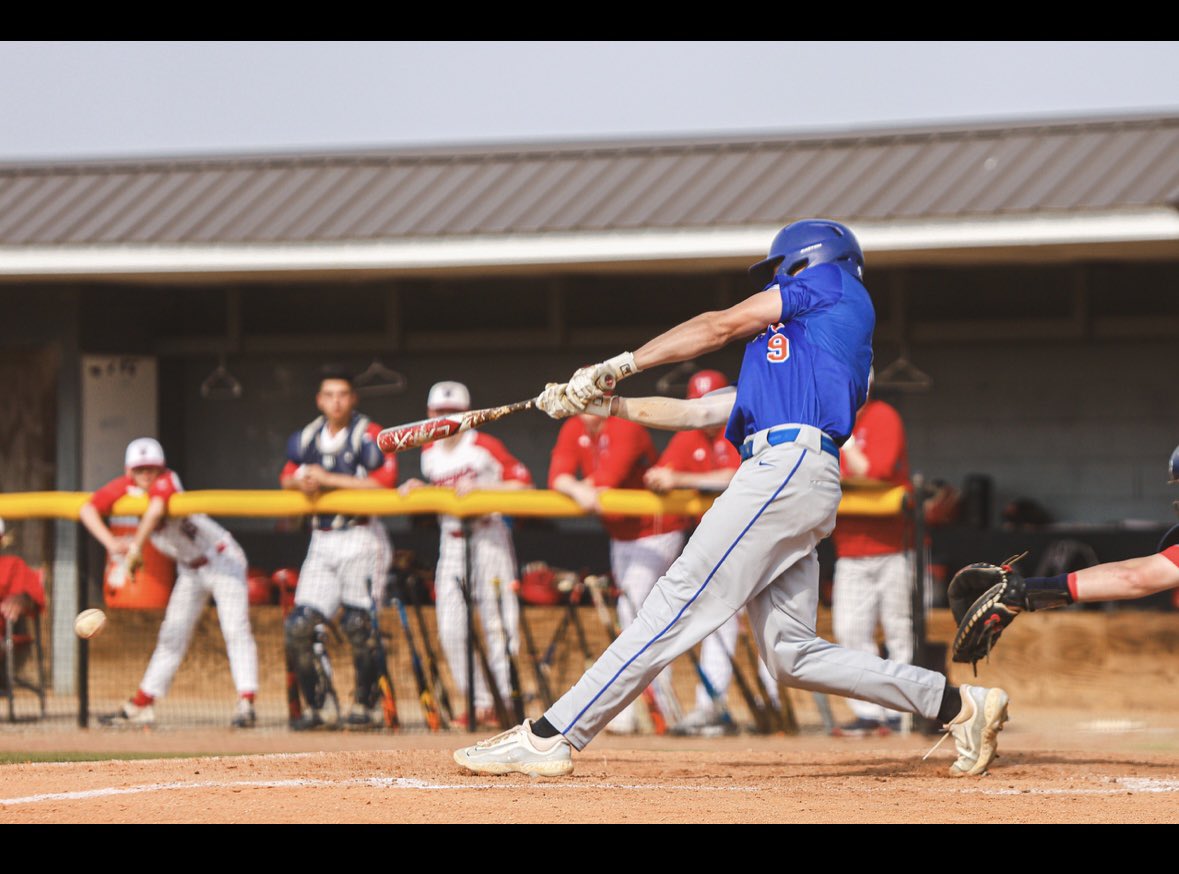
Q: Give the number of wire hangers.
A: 4